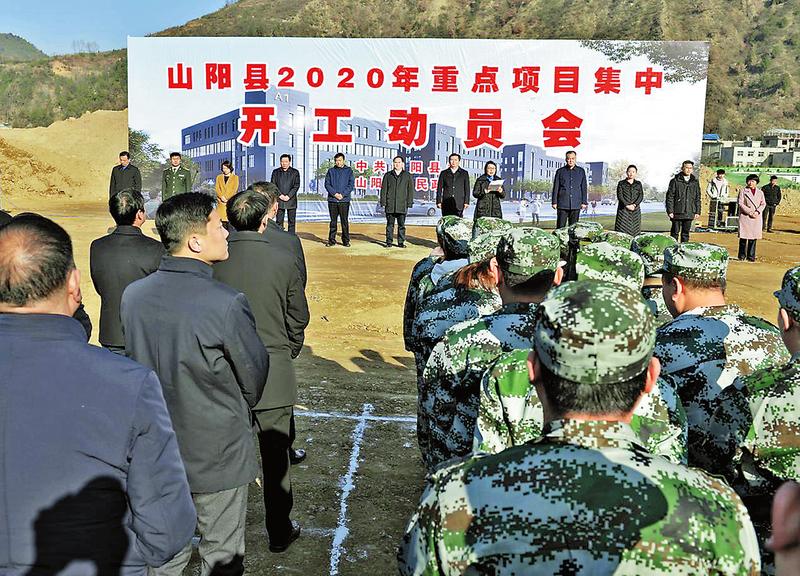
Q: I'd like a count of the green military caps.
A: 12